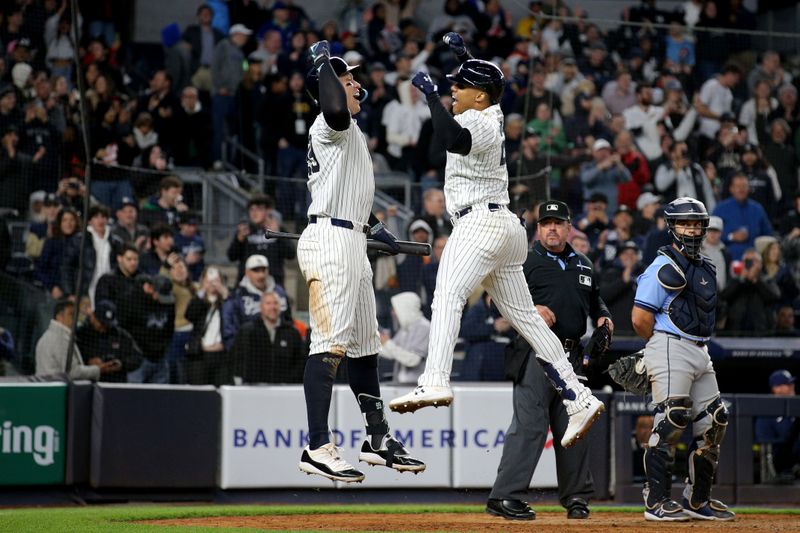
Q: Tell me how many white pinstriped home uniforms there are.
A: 2